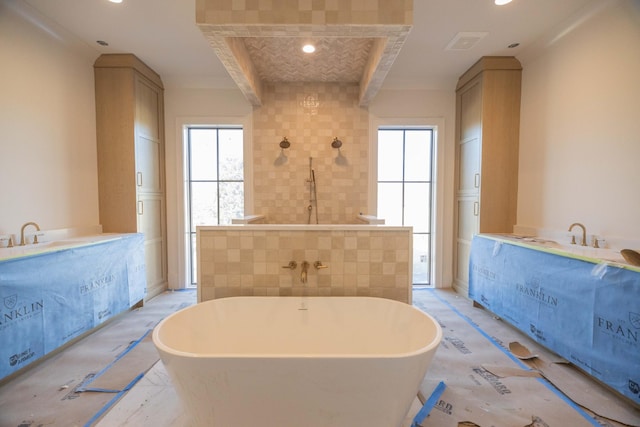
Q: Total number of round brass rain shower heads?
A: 2